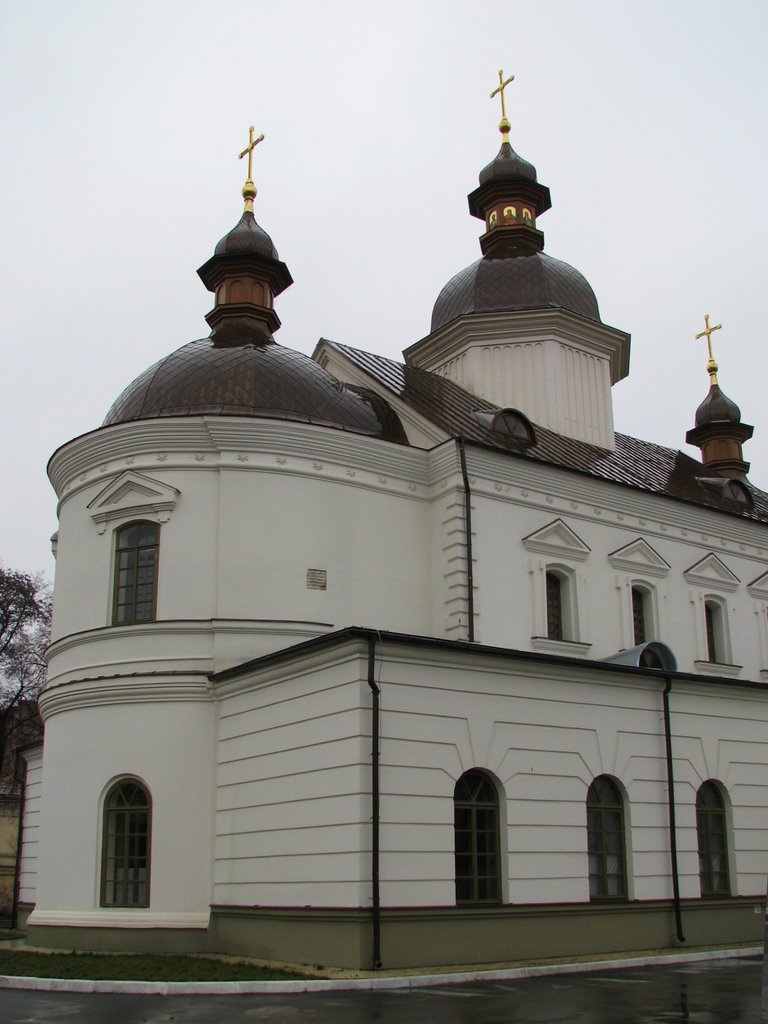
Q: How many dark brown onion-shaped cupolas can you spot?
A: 3